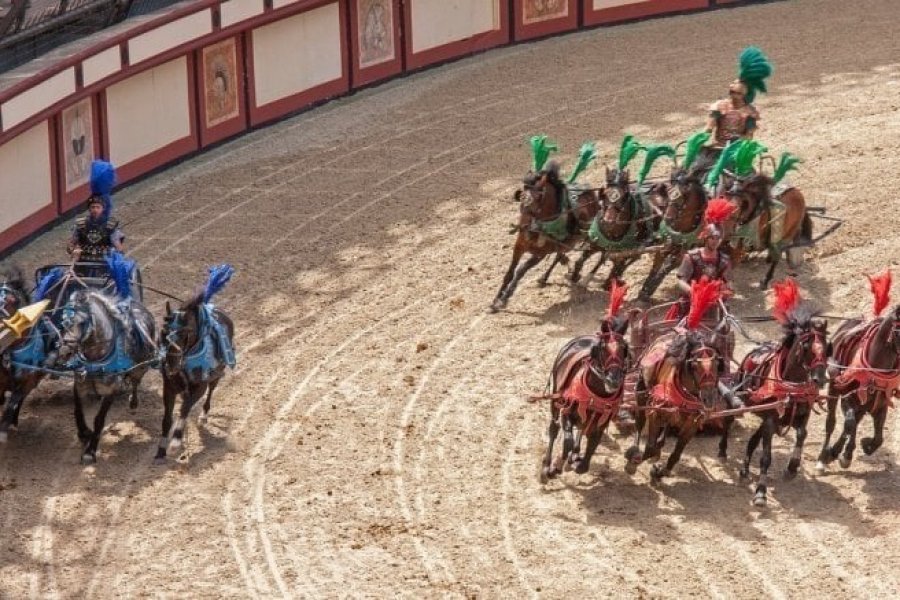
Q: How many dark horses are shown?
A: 10